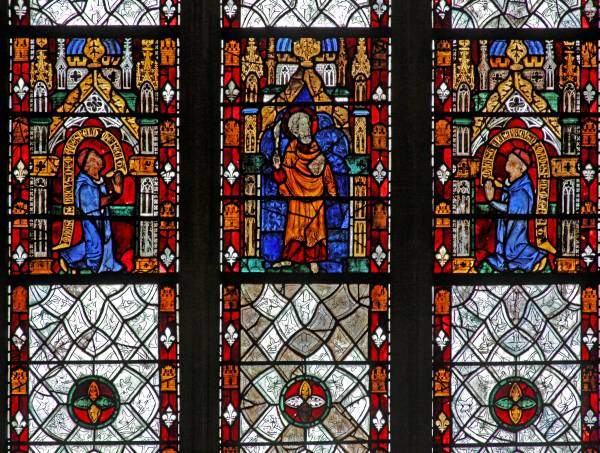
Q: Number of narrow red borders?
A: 6